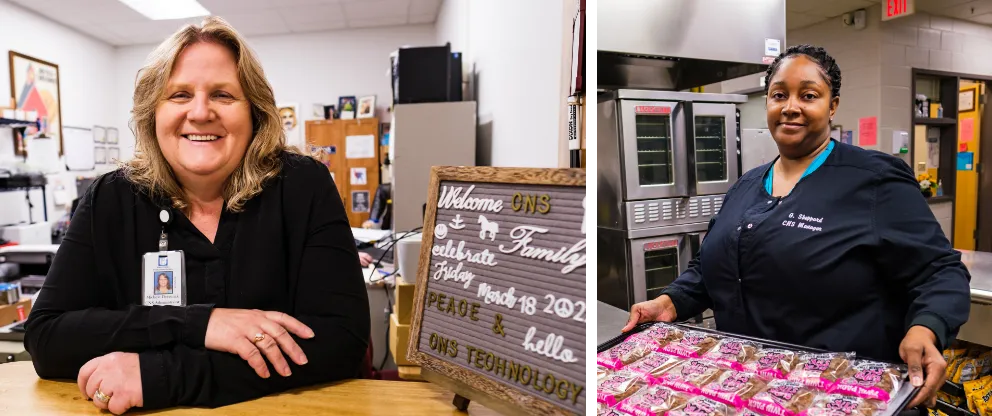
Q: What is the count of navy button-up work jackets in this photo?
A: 1